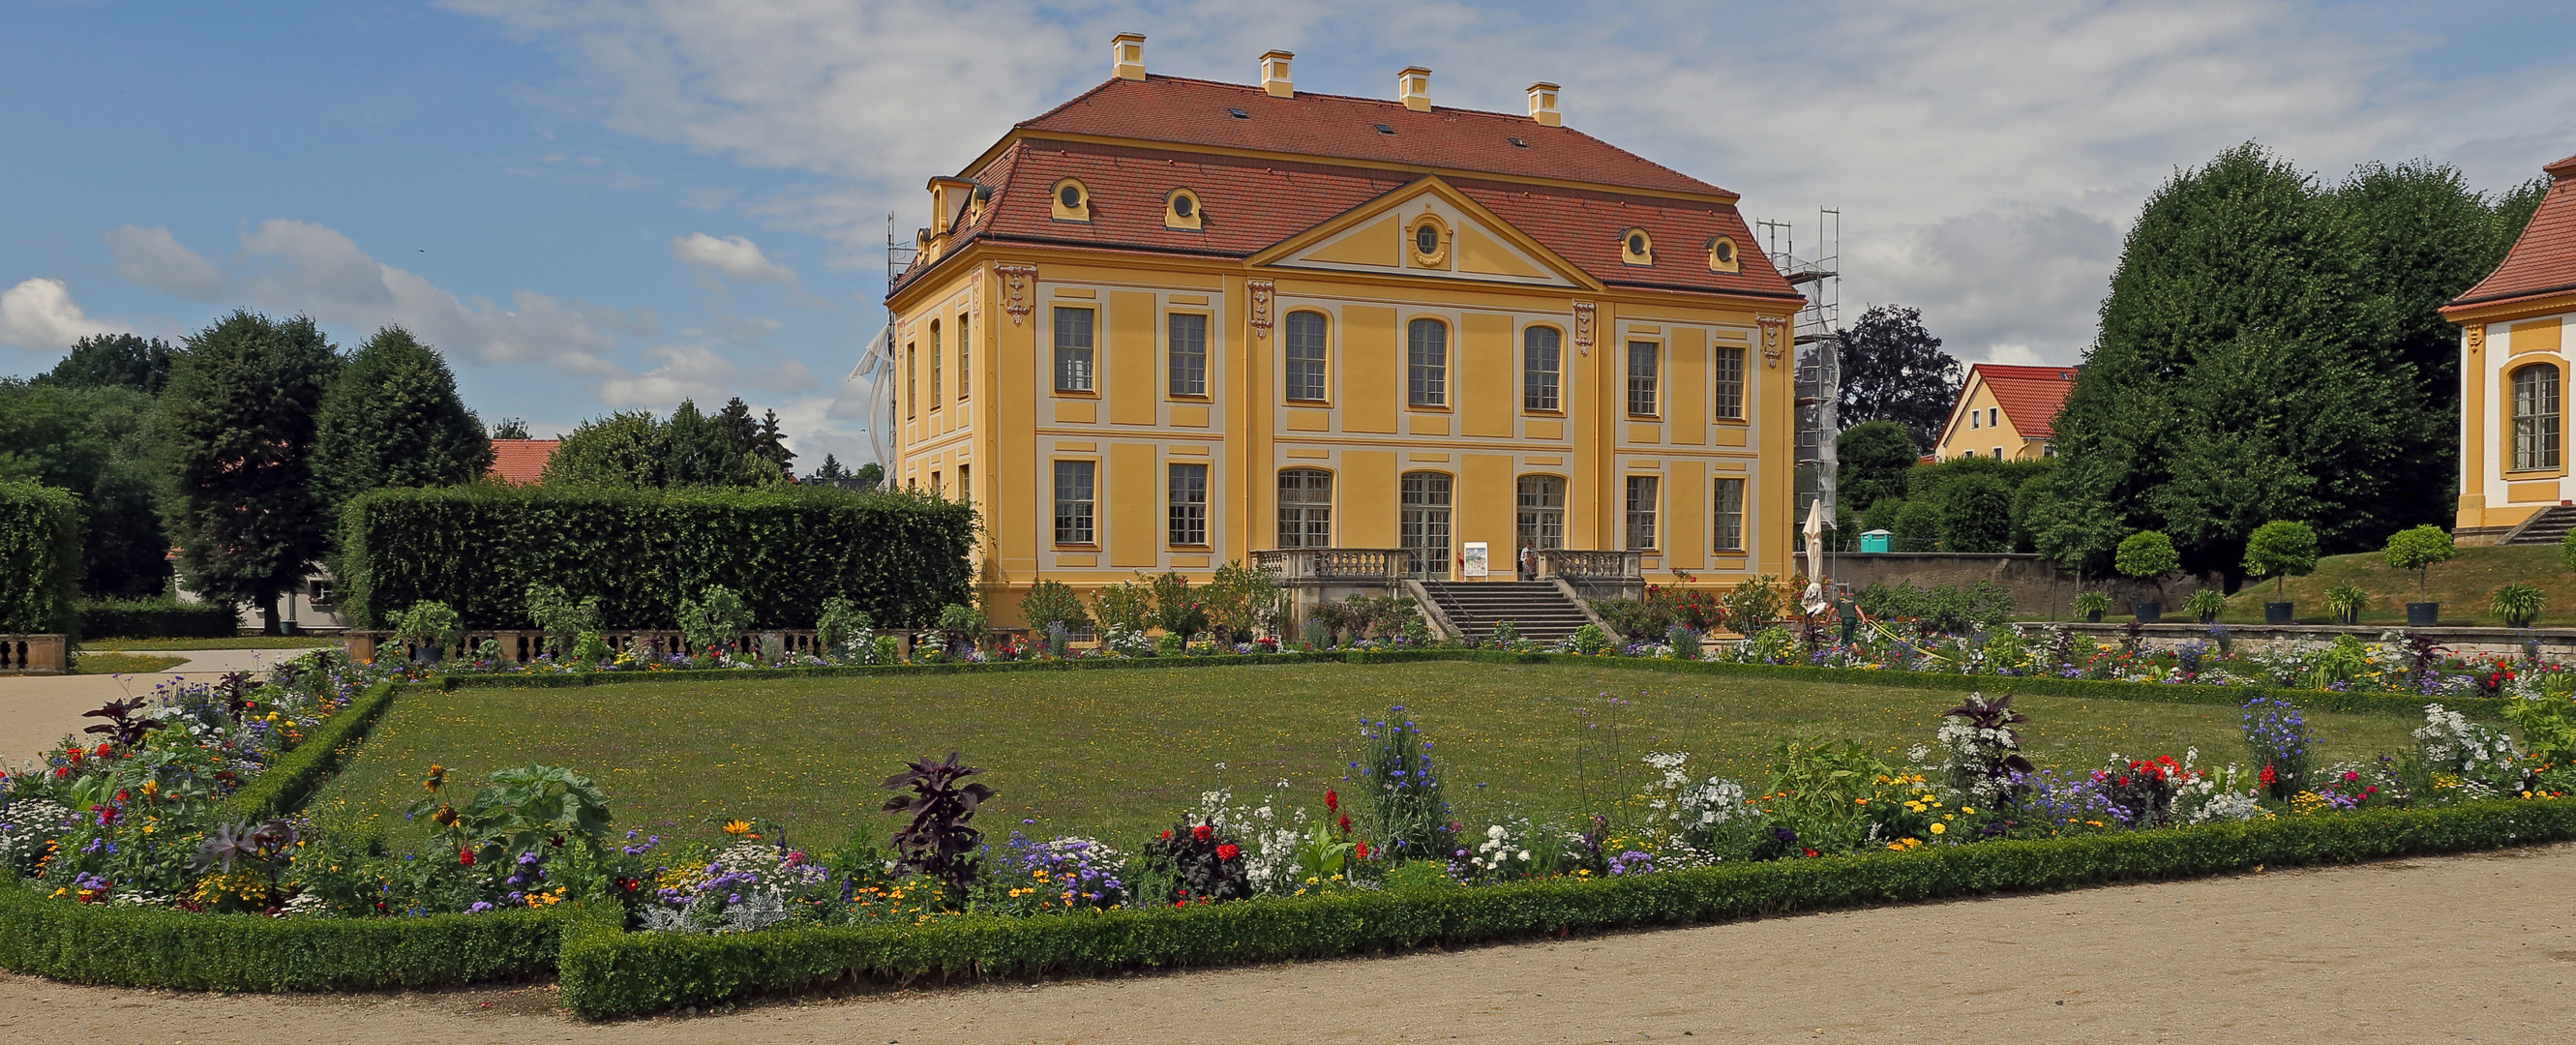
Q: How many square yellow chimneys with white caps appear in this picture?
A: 4